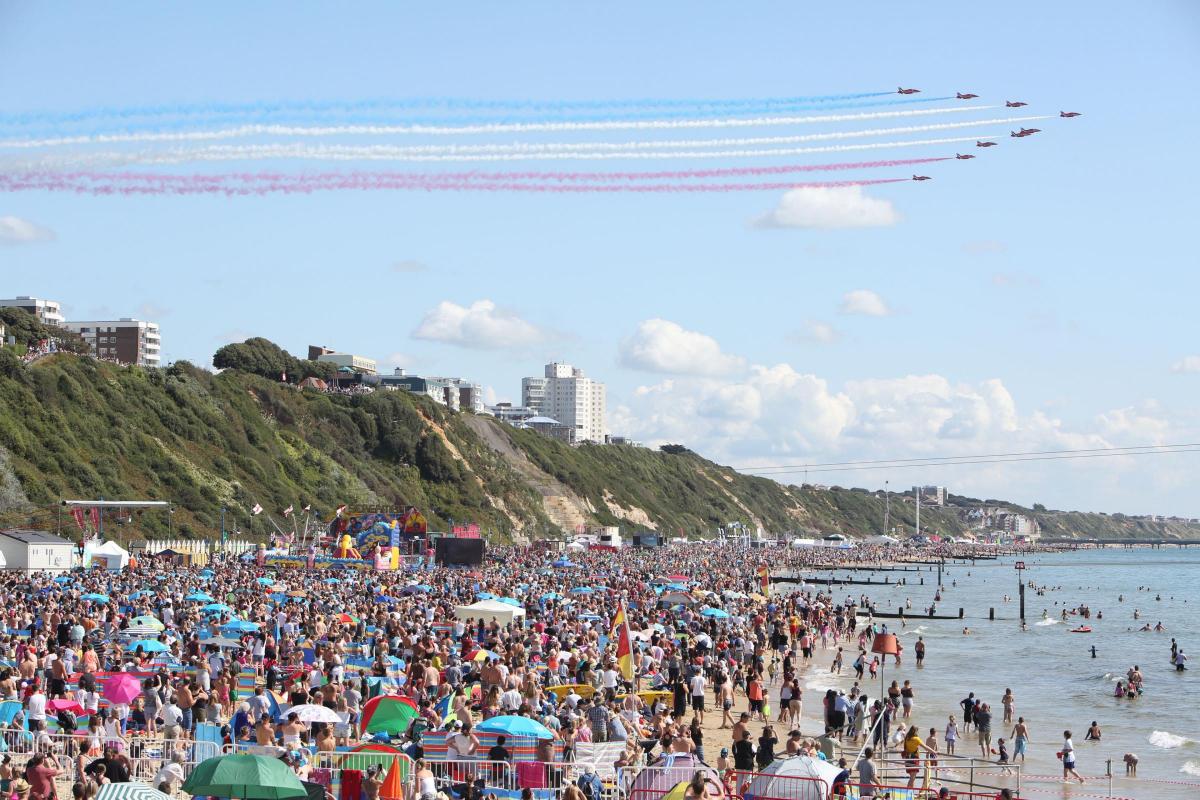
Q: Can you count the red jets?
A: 9